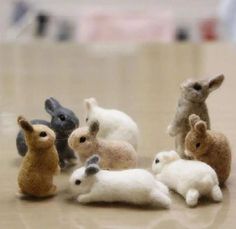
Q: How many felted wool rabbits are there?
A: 8